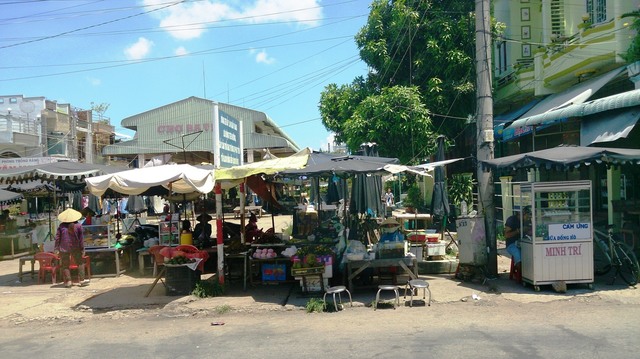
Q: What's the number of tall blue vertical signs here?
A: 1